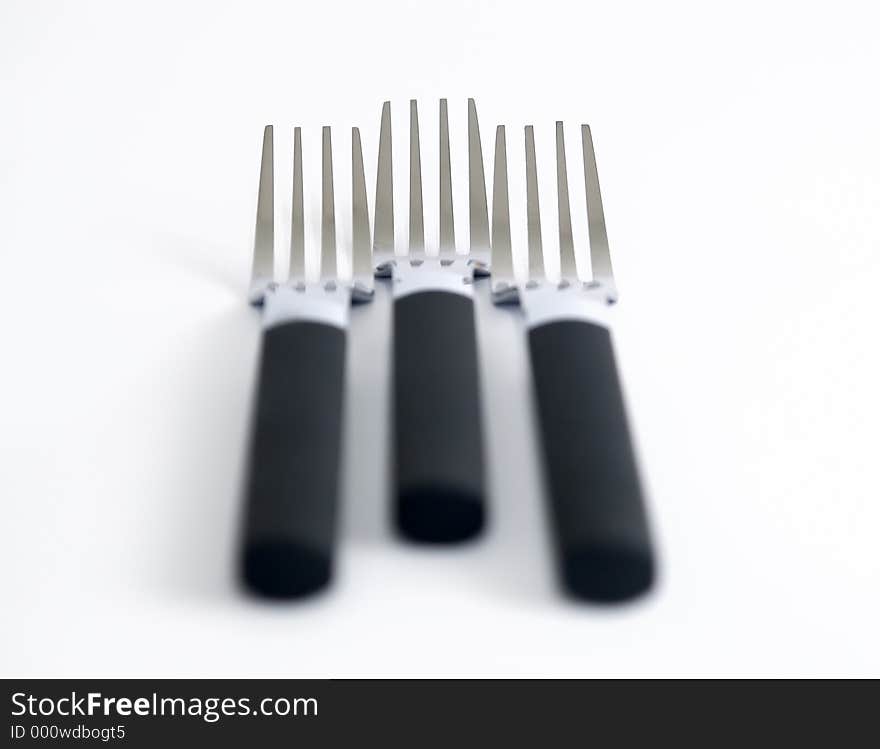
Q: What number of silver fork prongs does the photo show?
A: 12